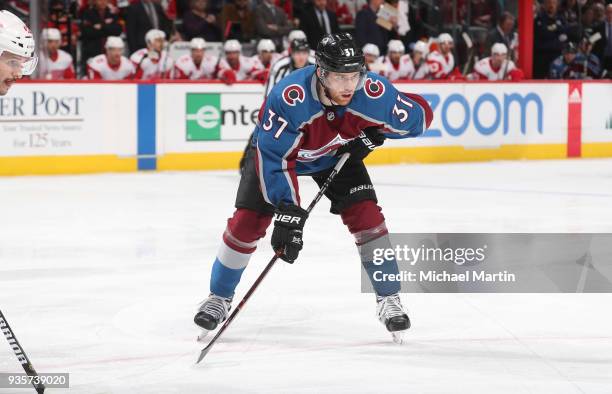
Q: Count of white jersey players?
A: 13